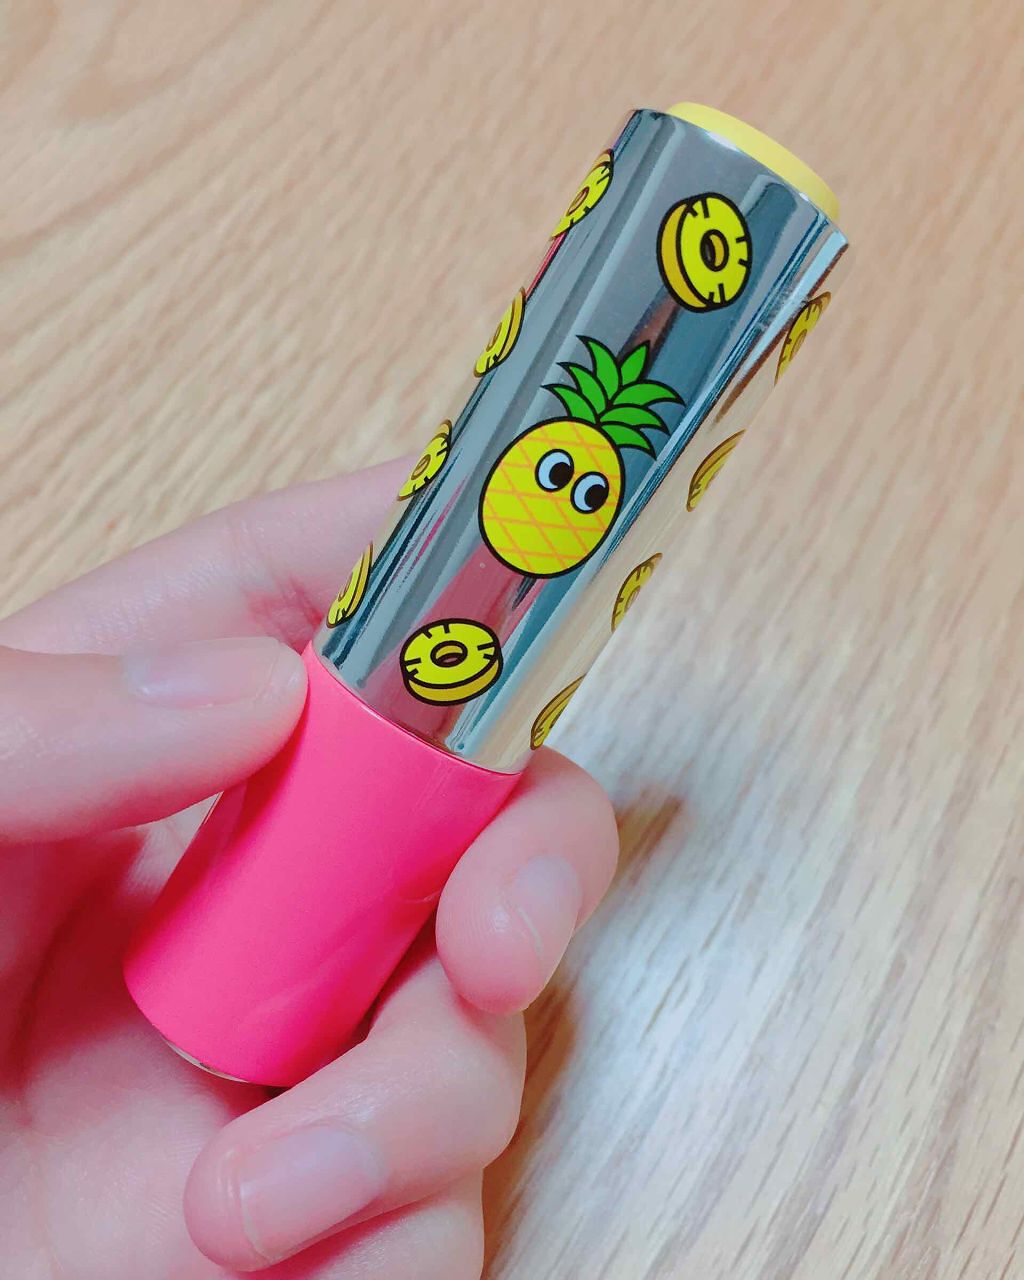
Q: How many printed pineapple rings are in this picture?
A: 10